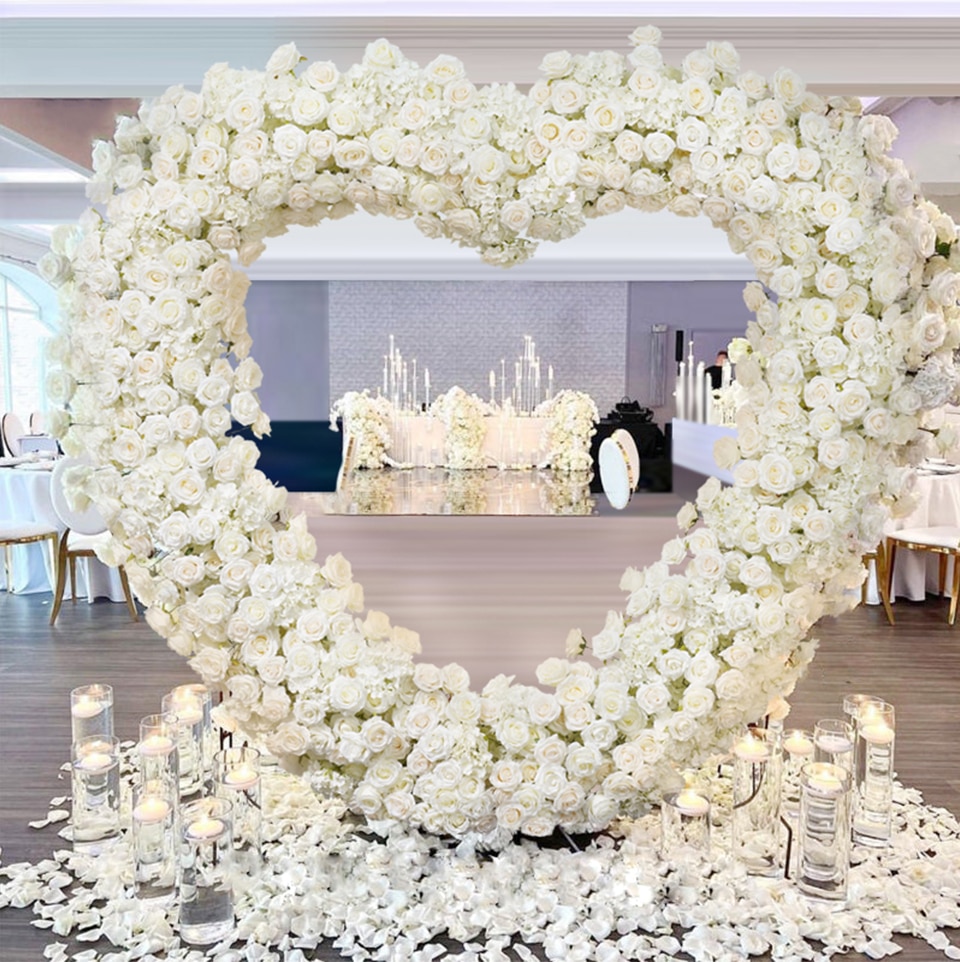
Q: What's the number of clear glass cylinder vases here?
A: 15